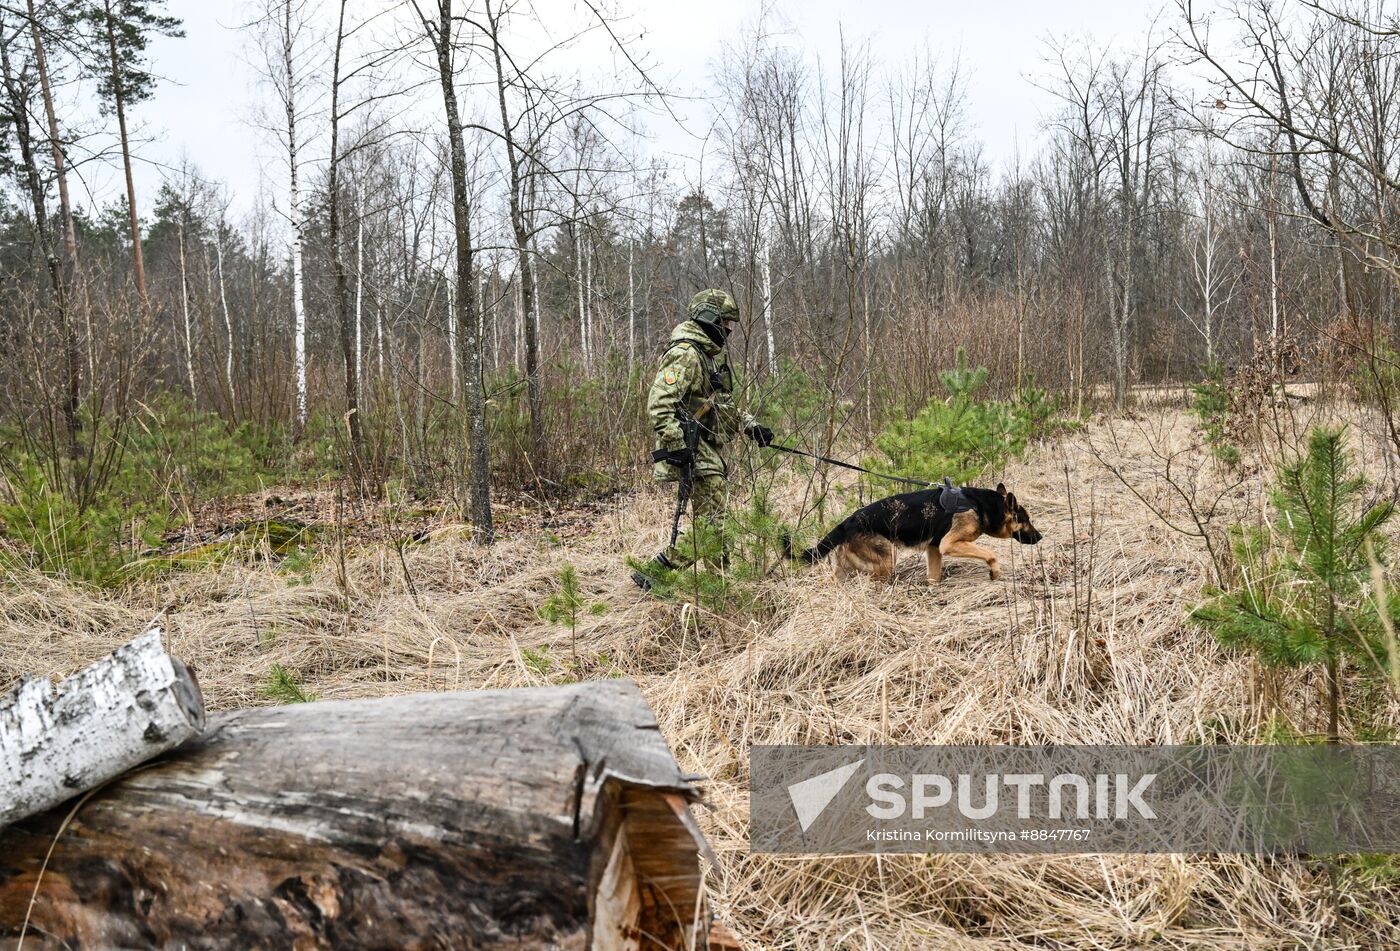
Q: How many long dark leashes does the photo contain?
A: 1